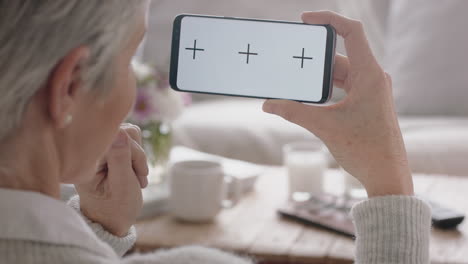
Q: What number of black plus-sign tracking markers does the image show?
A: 3